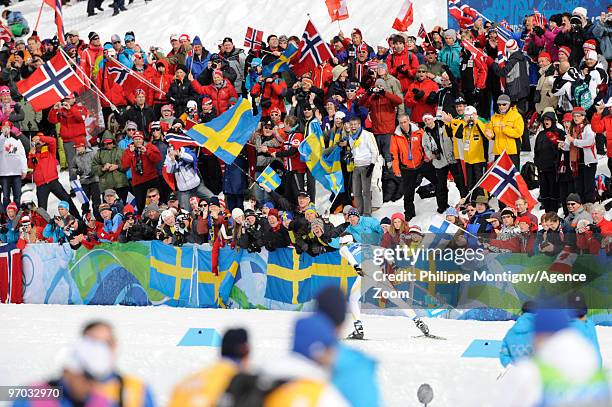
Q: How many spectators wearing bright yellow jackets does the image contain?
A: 3